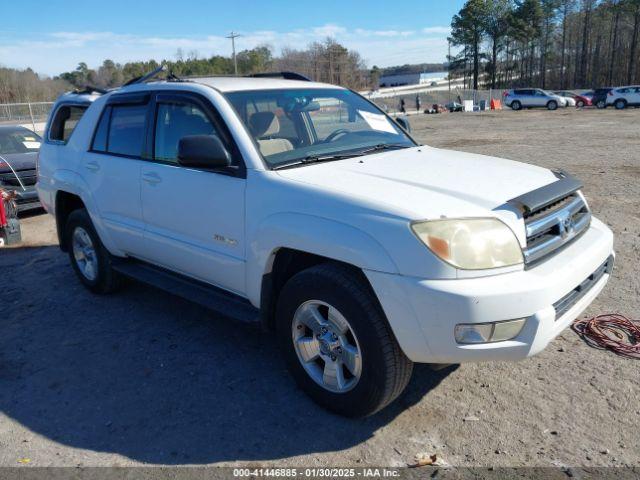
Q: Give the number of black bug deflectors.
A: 1